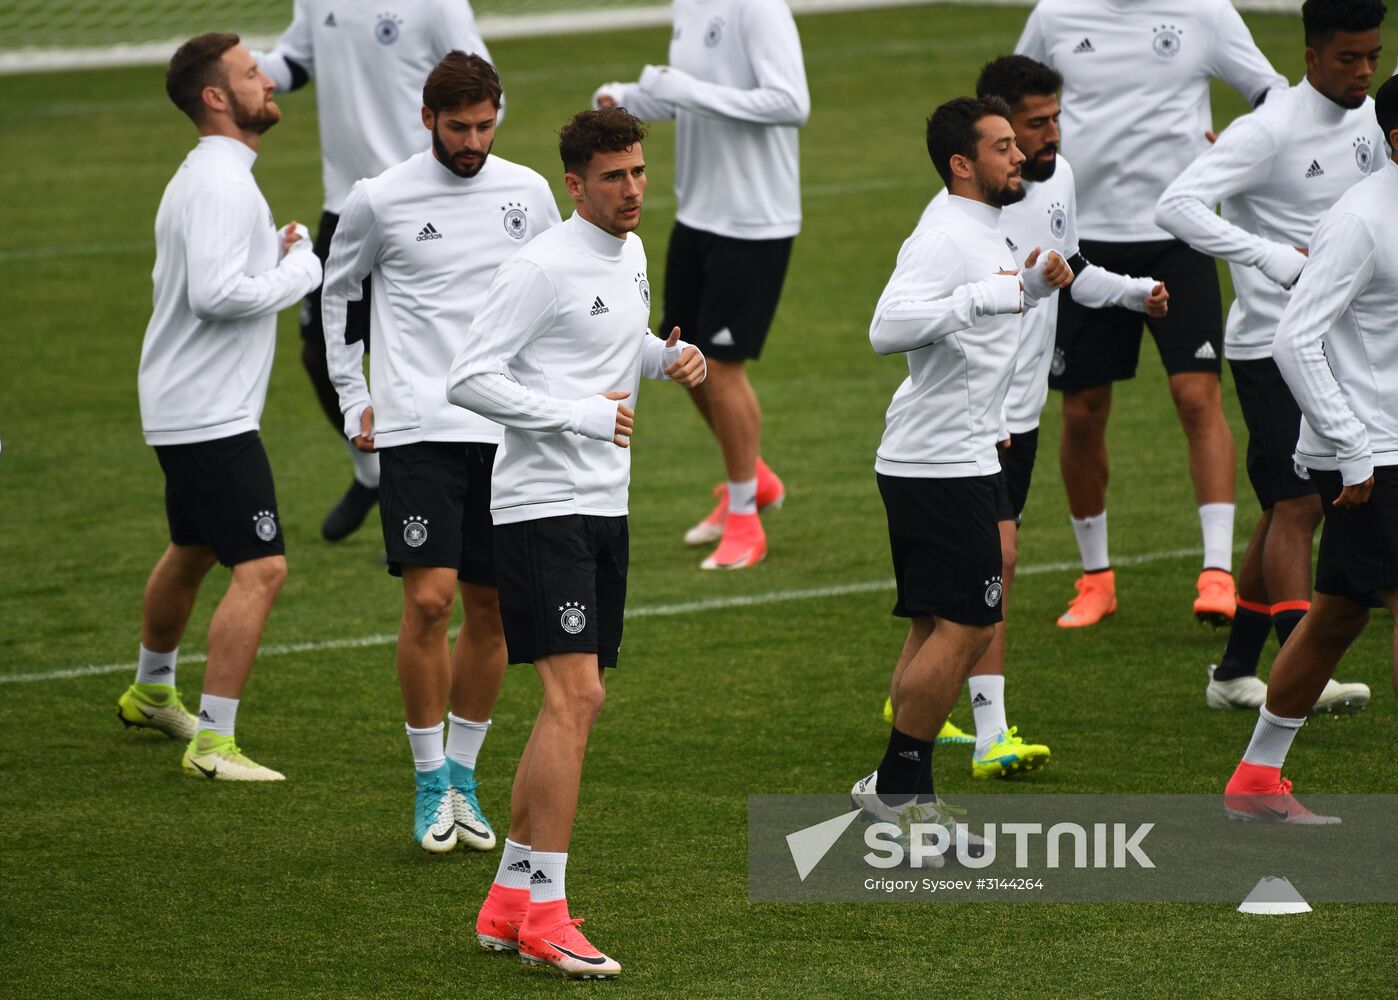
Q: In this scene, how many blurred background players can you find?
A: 3